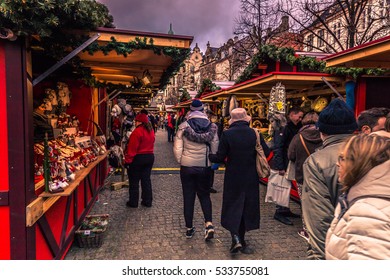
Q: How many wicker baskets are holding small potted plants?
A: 1